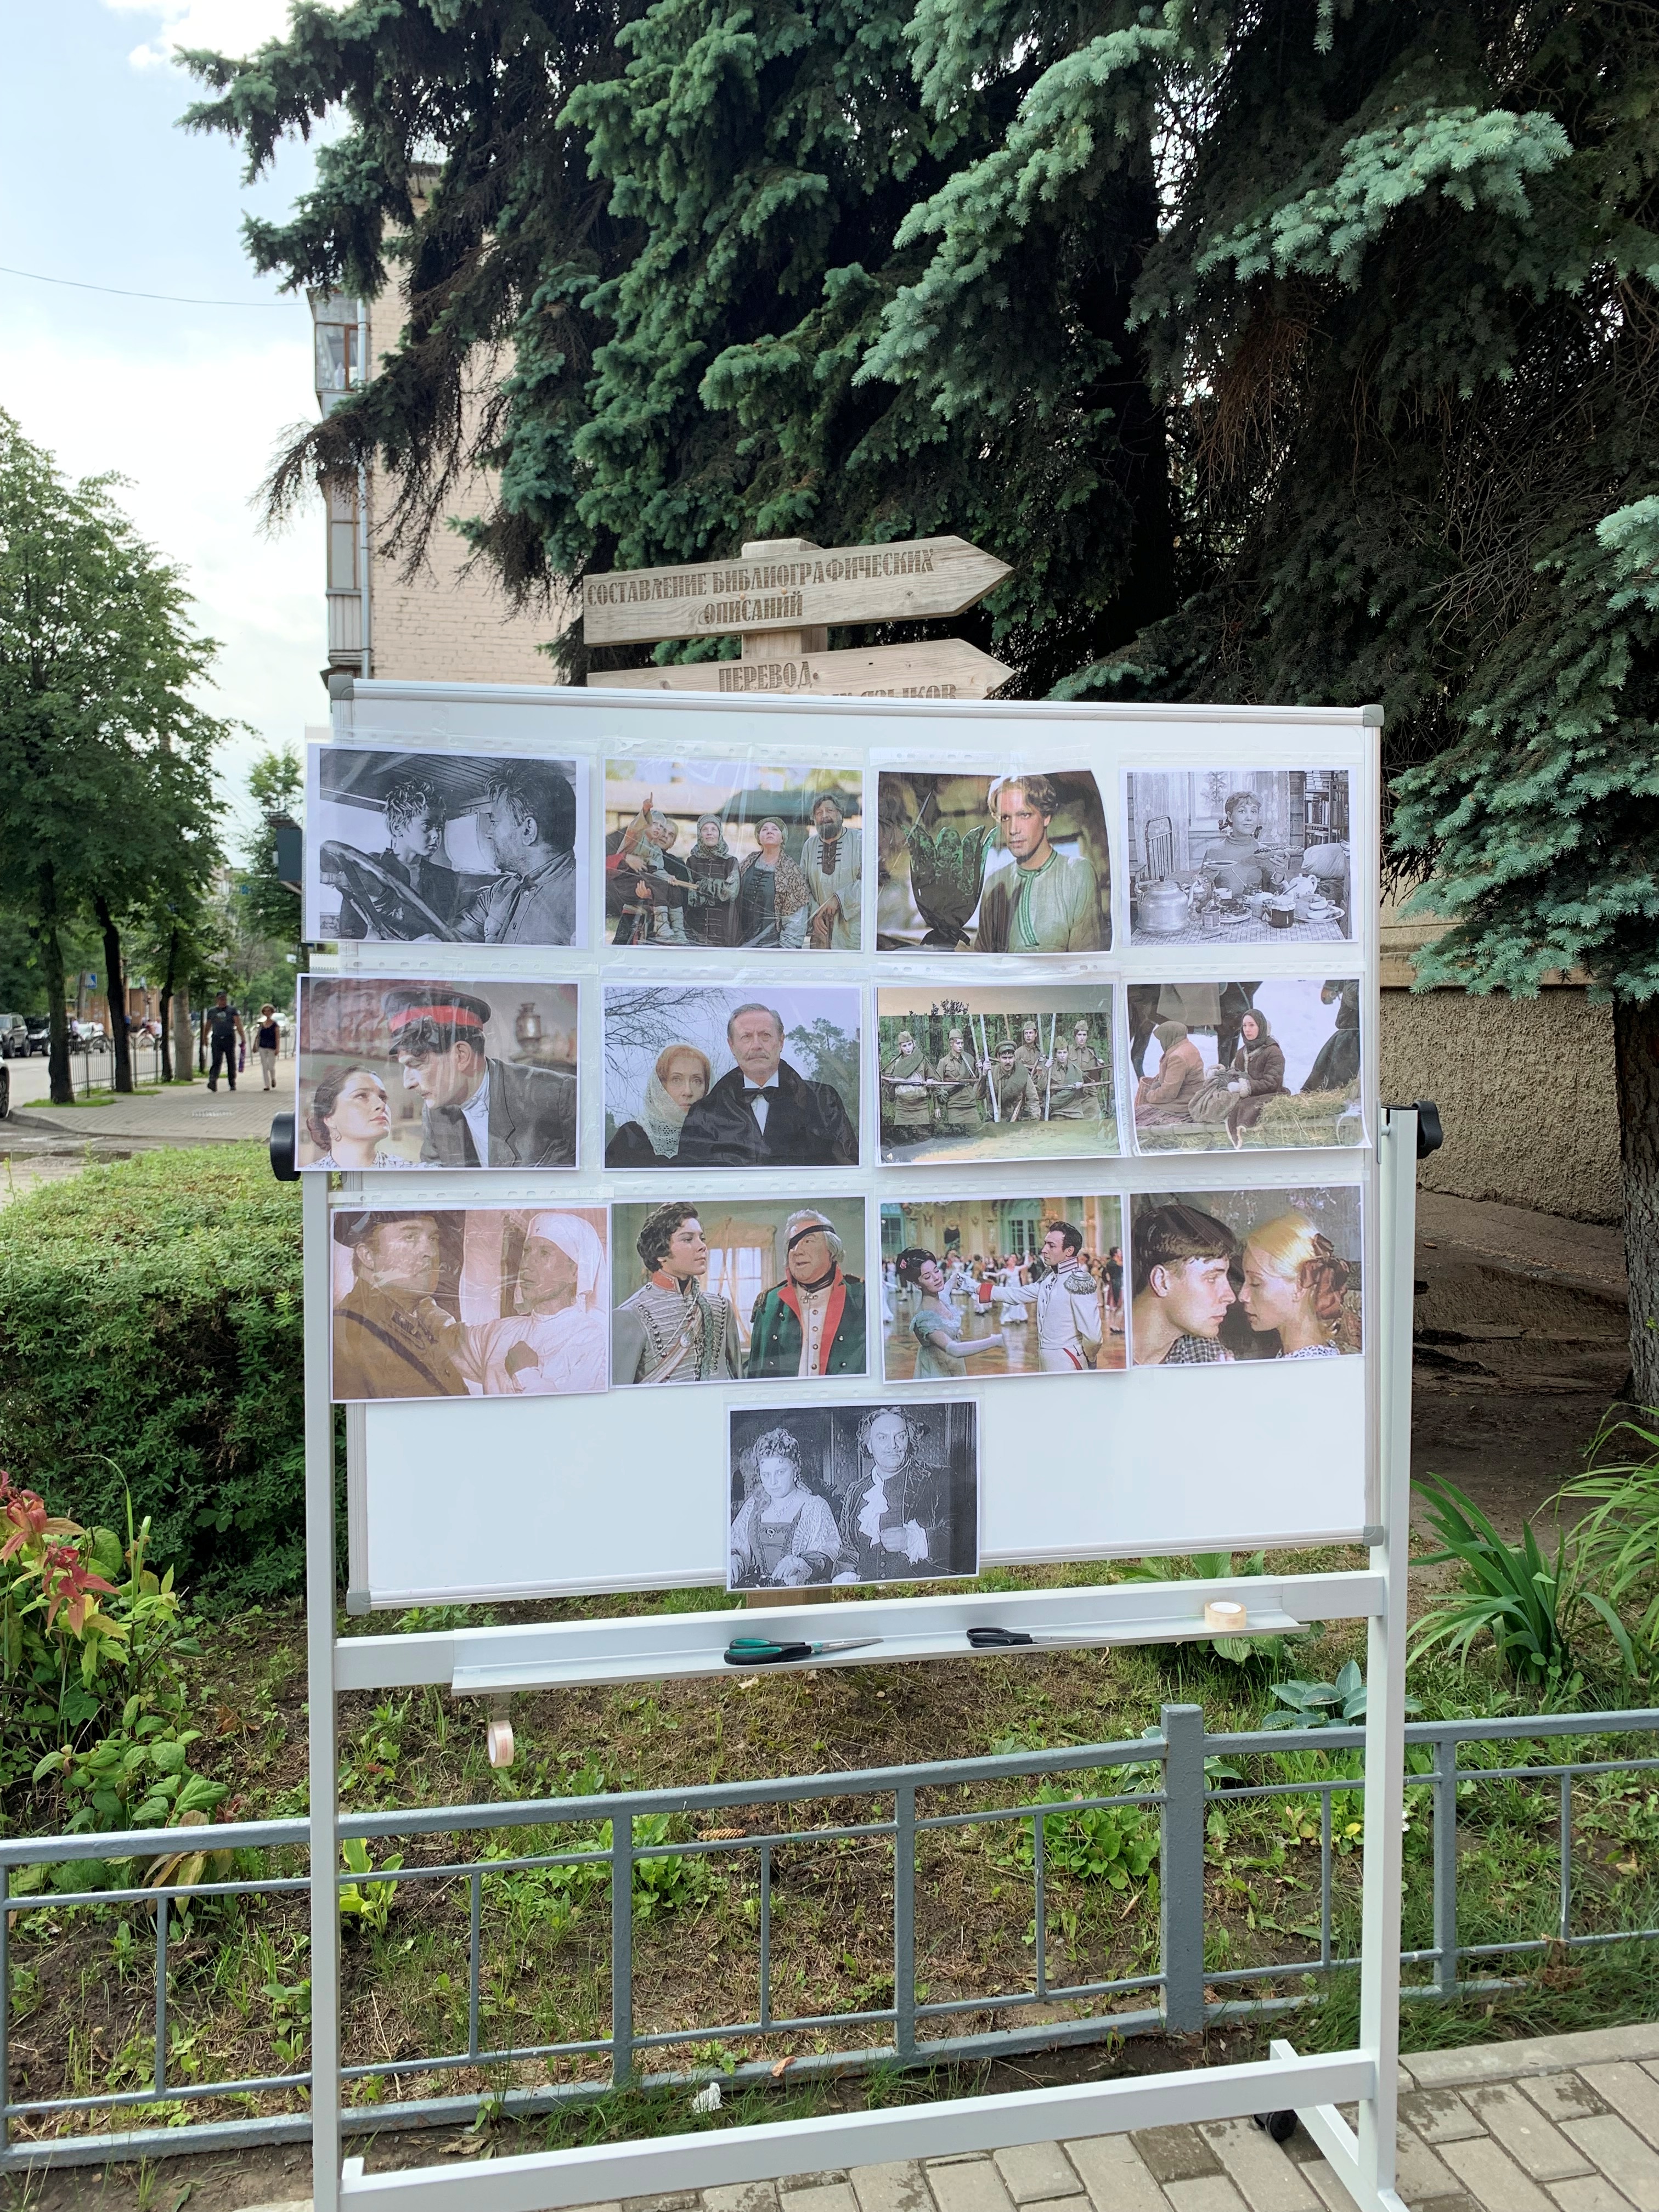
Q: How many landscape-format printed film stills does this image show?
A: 13